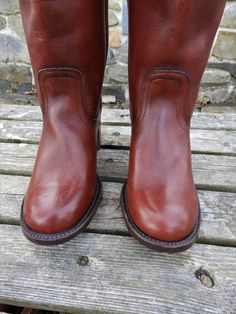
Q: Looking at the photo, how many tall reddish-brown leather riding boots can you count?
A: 2